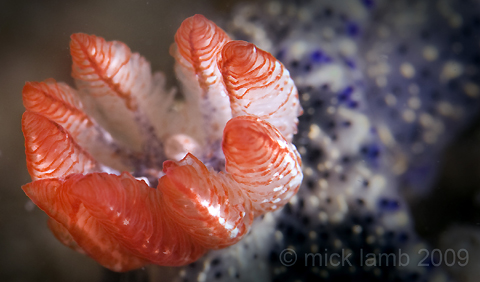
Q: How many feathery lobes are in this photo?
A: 9